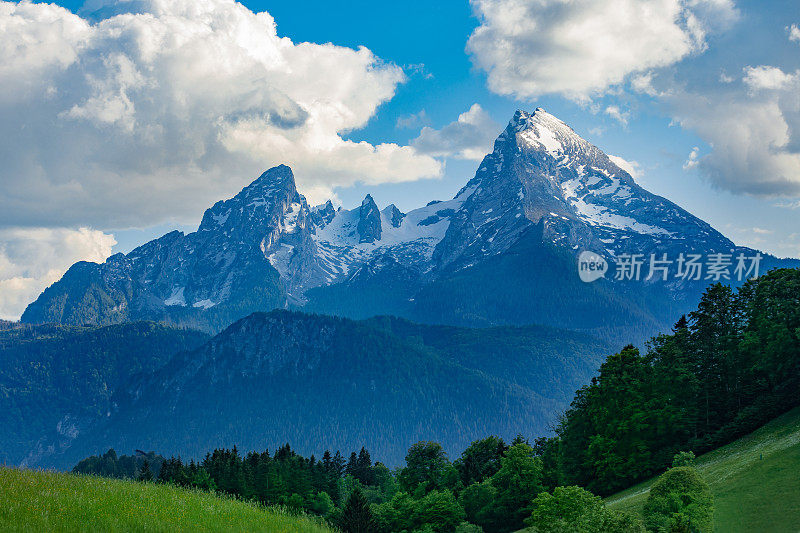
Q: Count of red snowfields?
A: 0